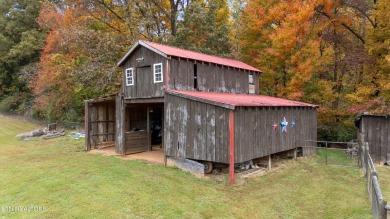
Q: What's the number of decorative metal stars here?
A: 3